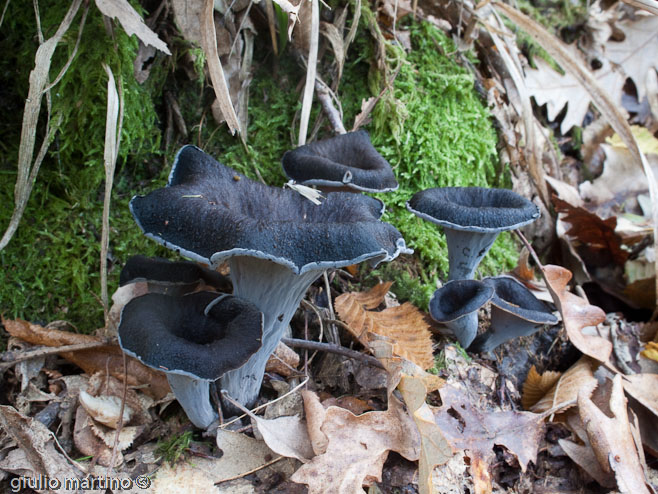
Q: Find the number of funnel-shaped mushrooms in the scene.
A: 7